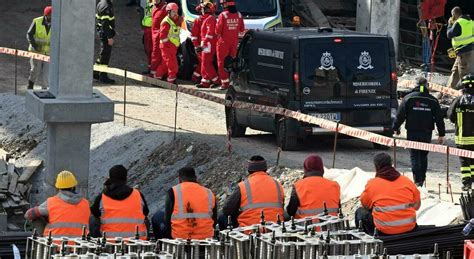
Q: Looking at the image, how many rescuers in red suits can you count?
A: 6